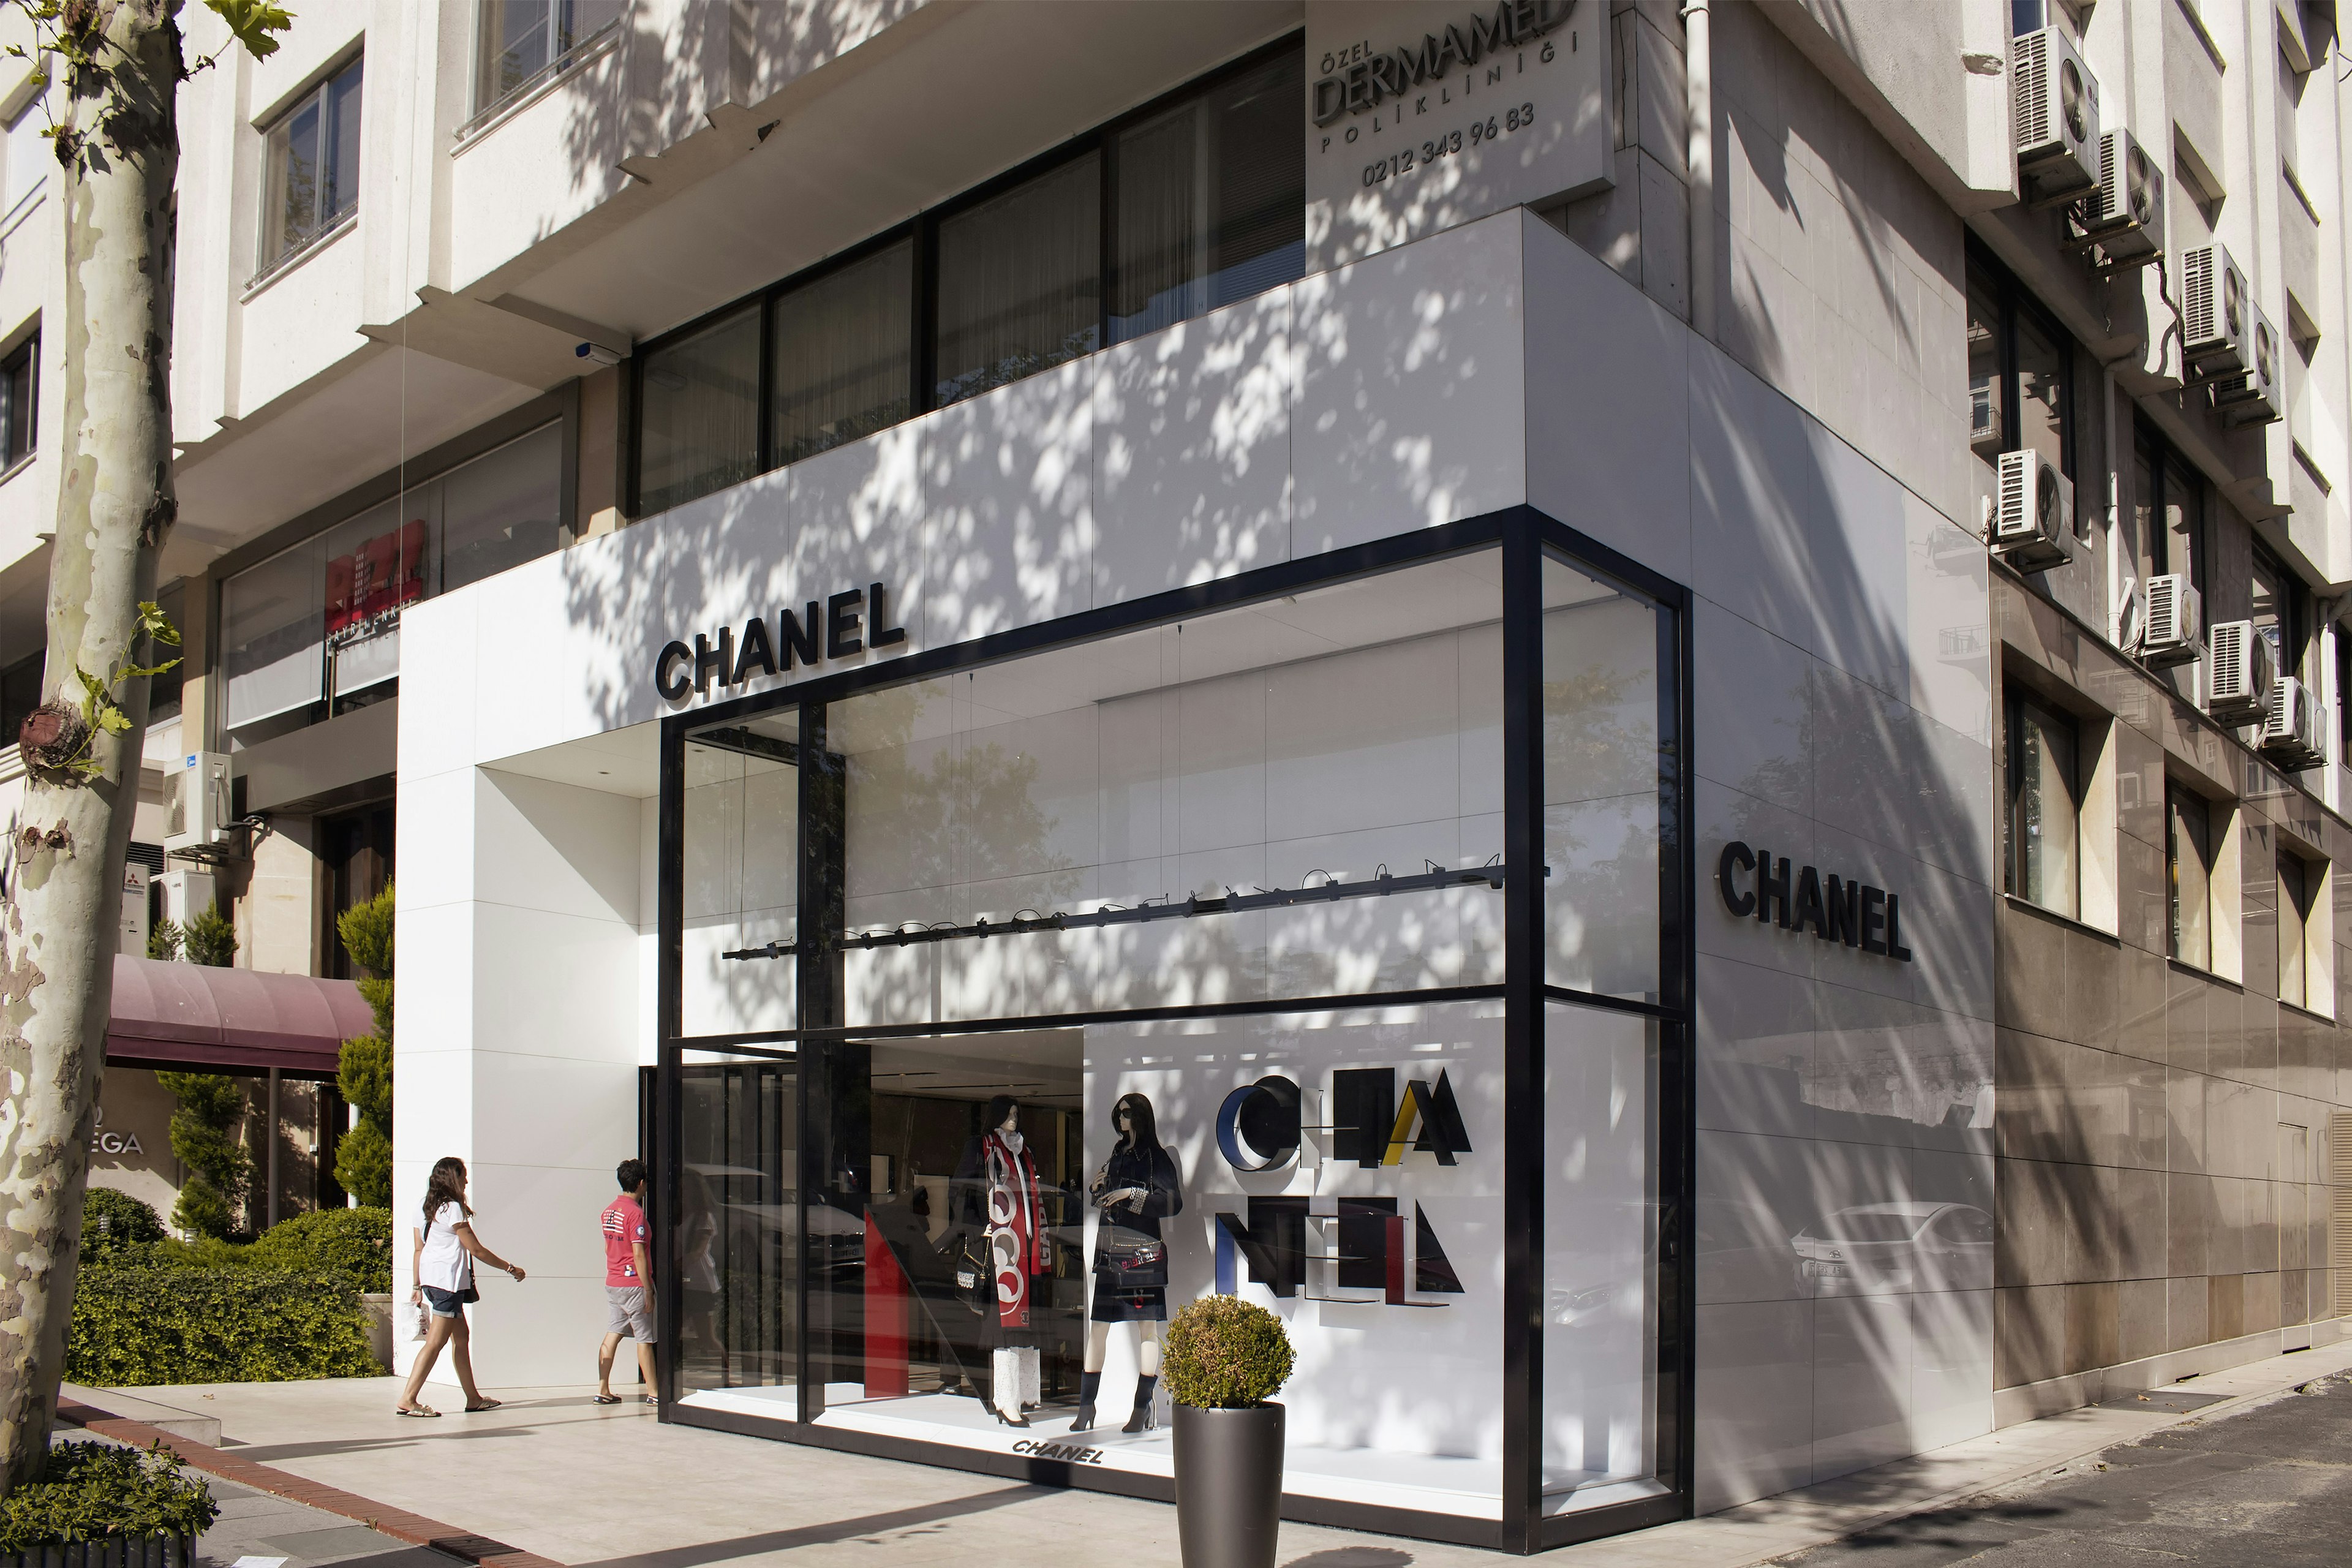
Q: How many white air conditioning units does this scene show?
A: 12